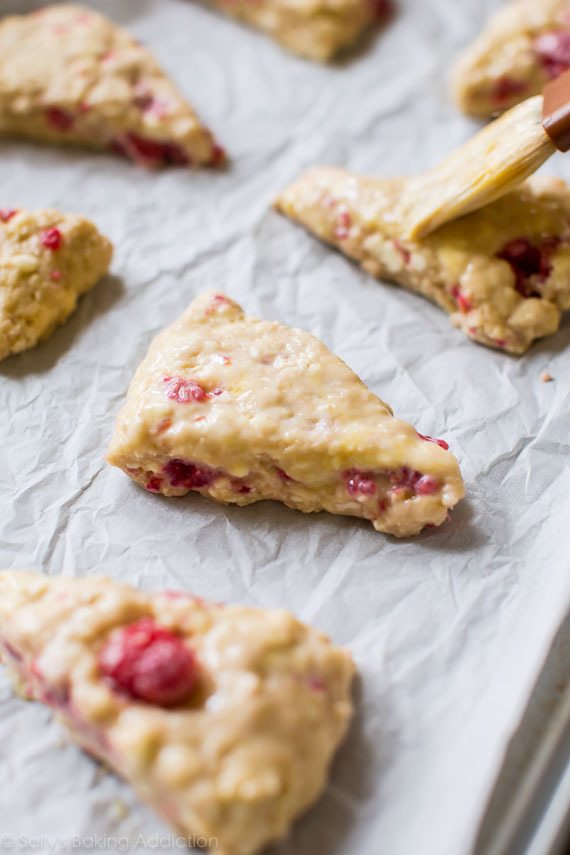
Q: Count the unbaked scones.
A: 7